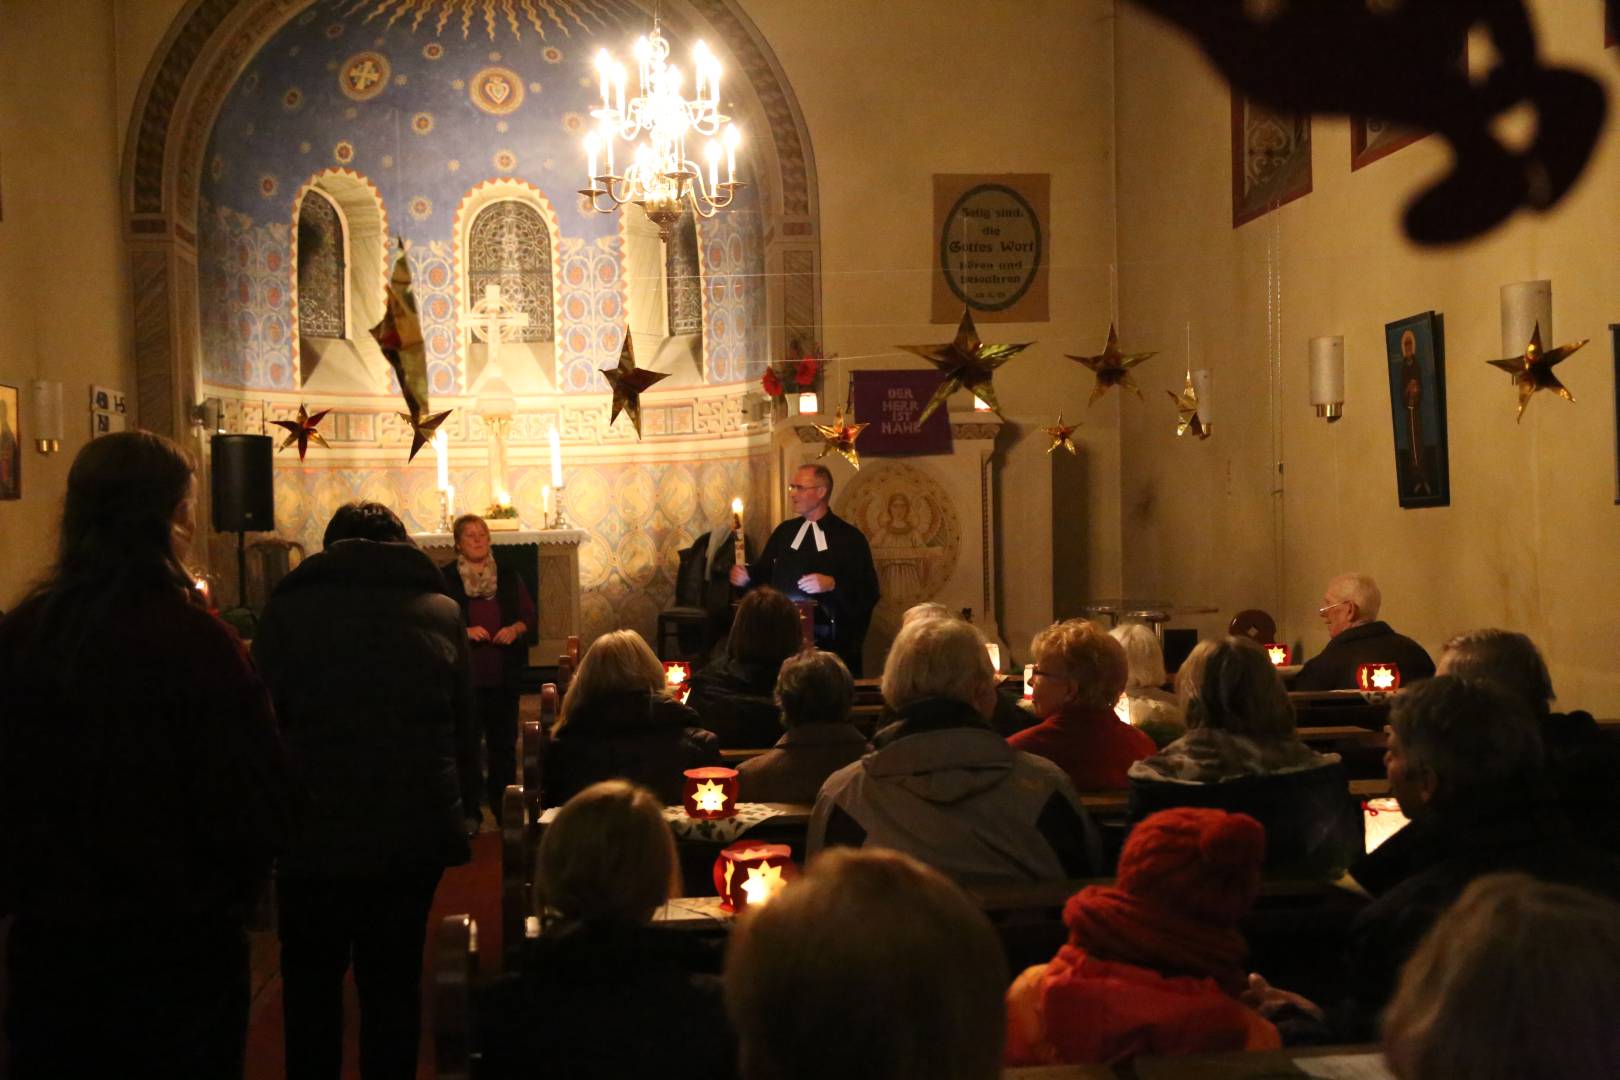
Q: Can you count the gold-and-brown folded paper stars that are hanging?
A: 10